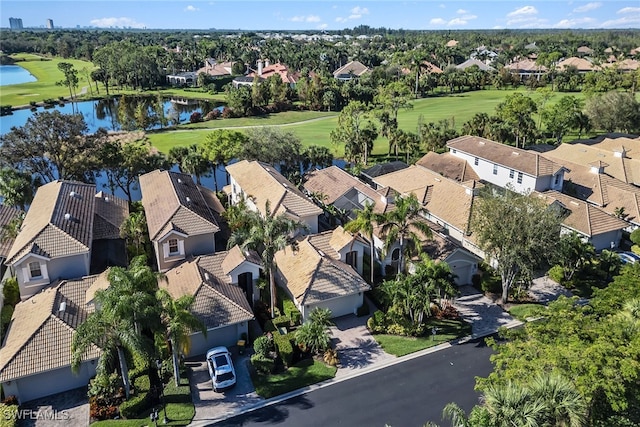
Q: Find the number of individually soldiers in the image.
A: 0